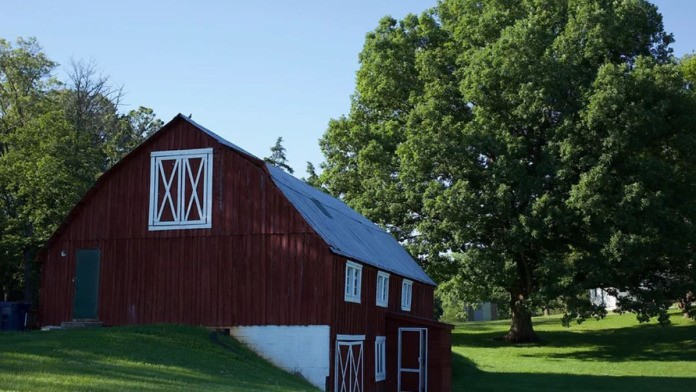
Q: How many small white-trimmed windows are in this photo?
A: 4